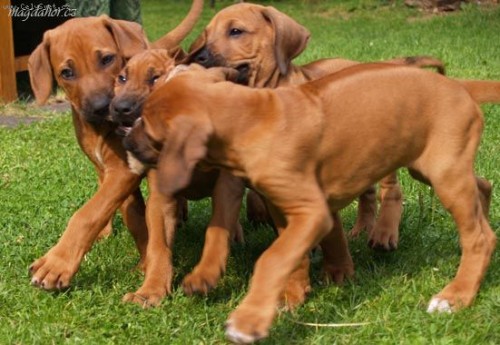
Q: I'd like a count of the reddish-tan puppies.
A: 4